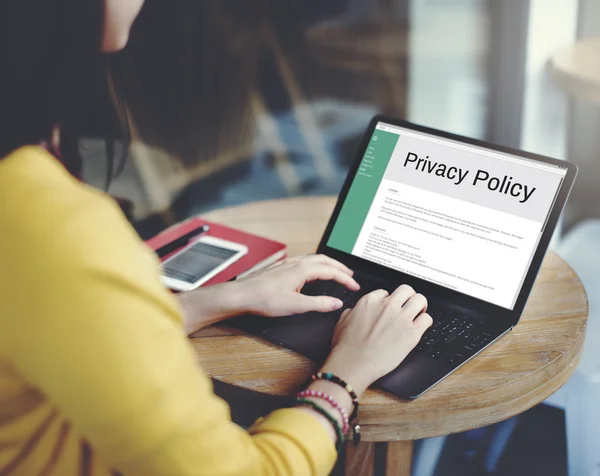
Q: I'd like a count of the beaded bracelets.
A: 3